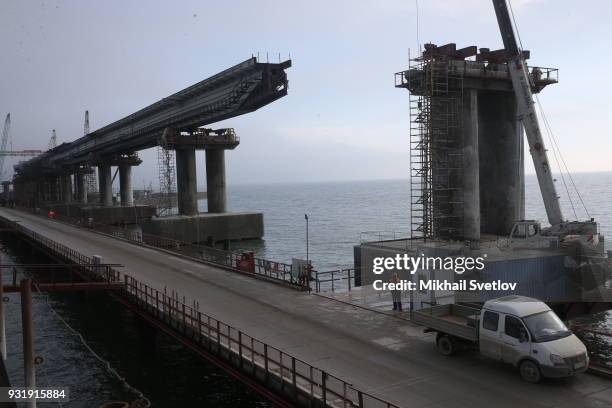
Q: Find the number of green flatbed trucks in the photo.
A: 0